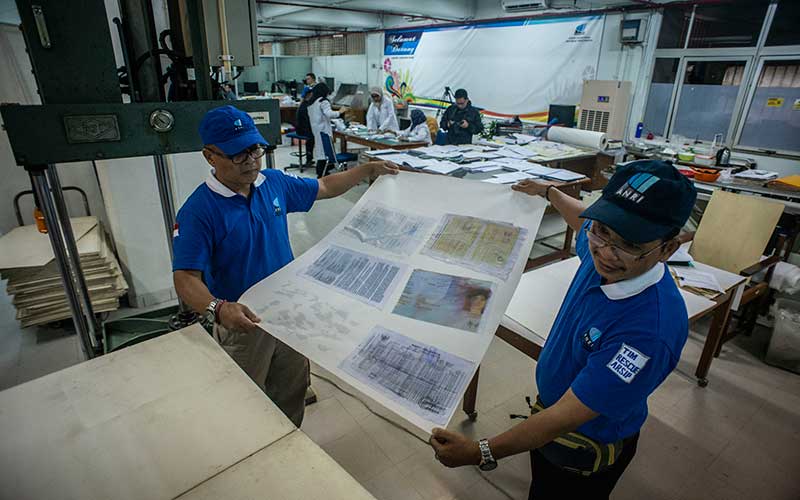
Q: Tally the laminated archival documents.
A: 5